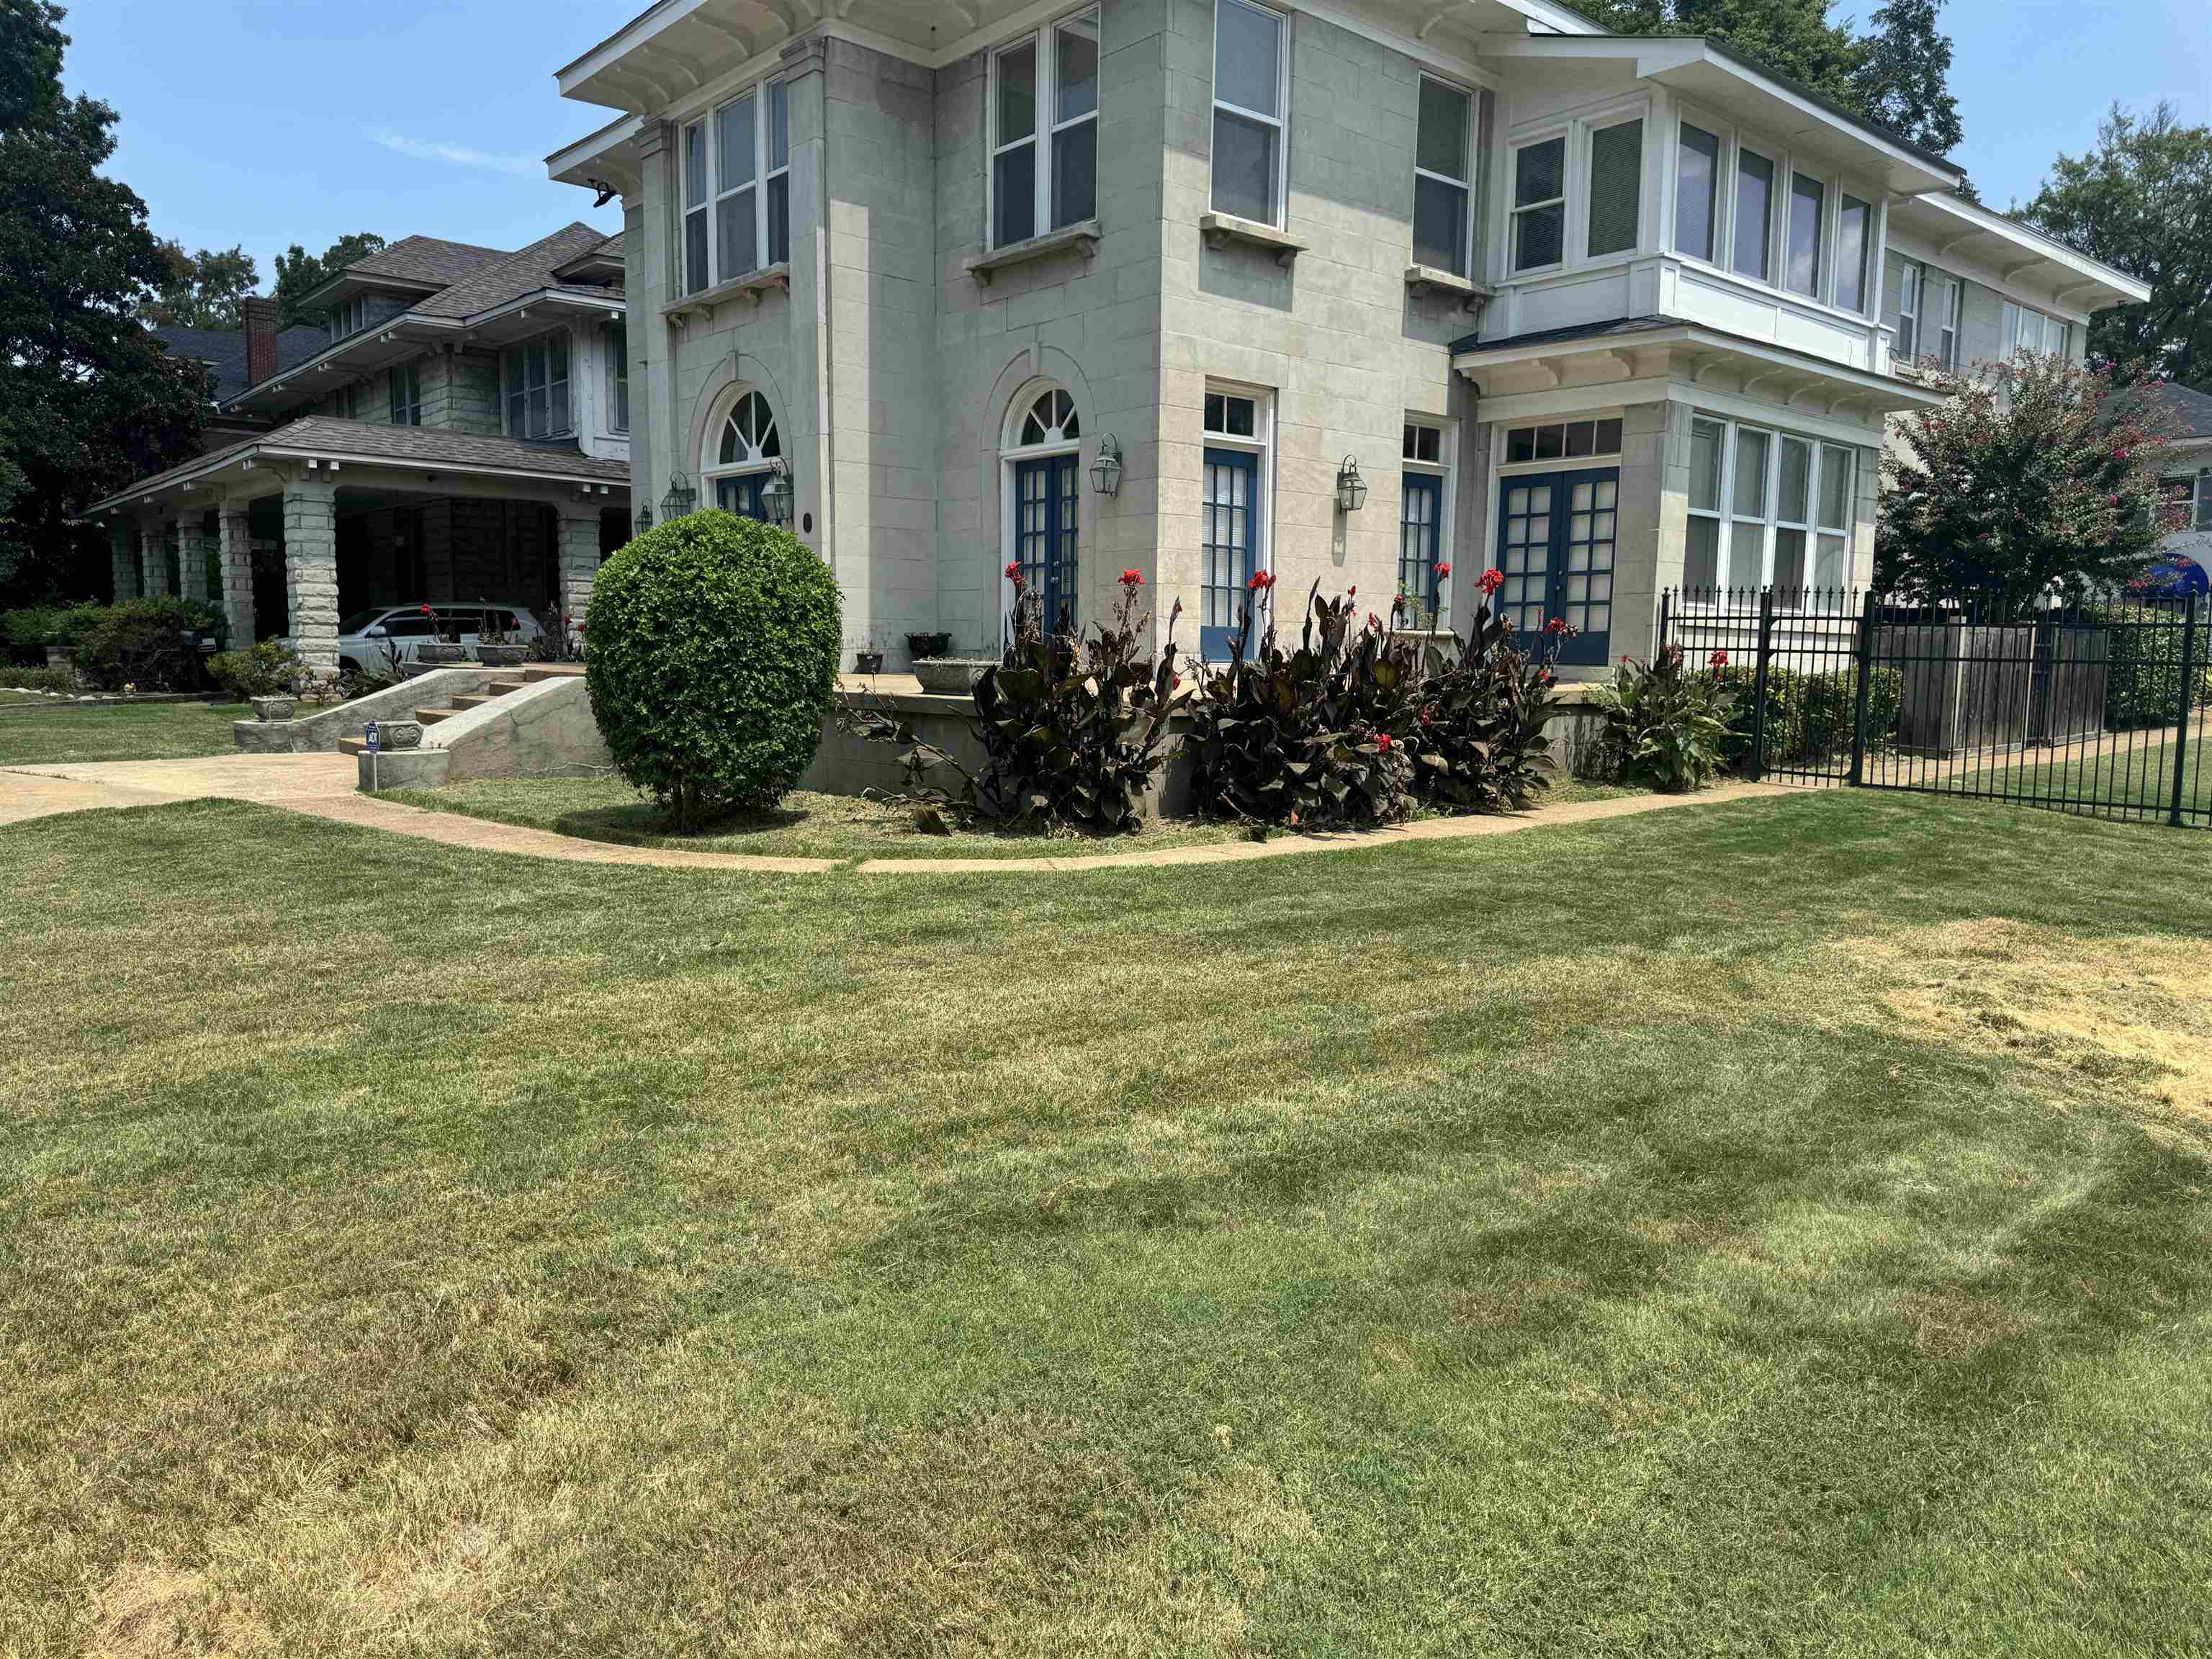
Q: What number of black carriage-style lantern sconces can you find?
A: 5